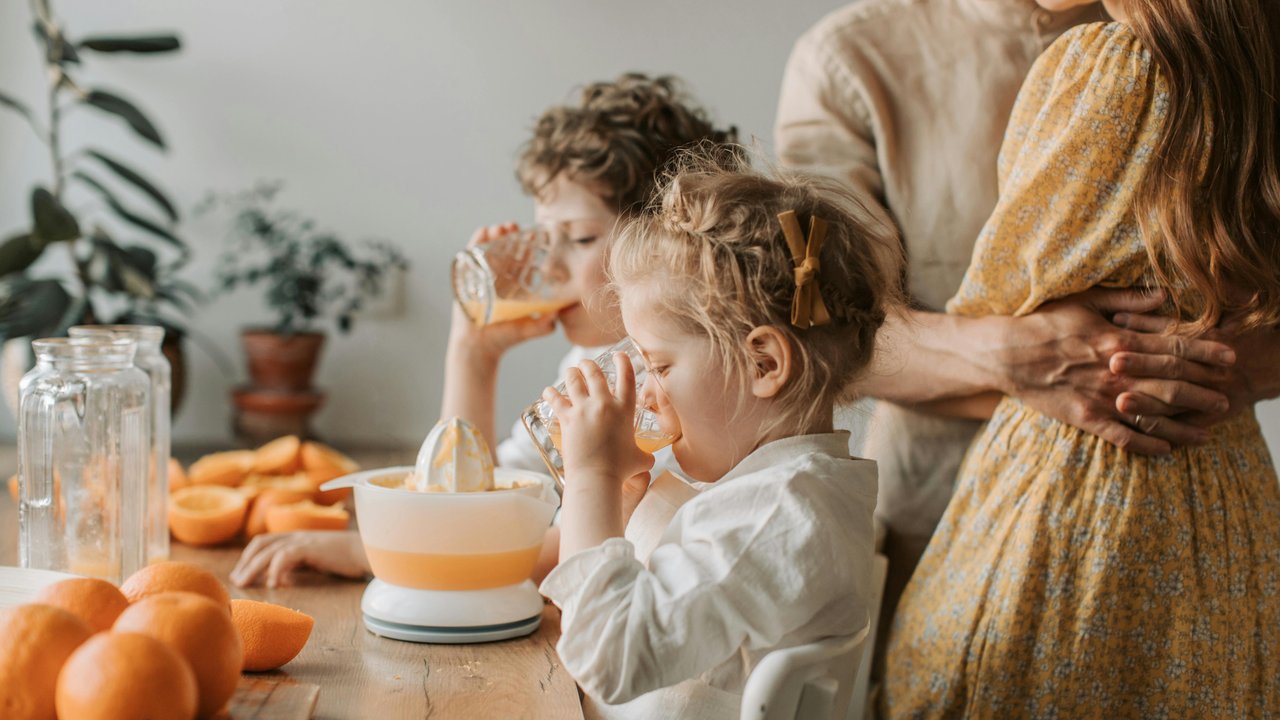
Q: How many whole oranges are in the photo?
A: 5